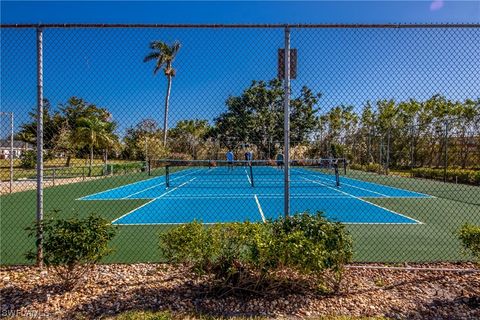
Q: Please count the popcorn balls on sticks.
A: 0